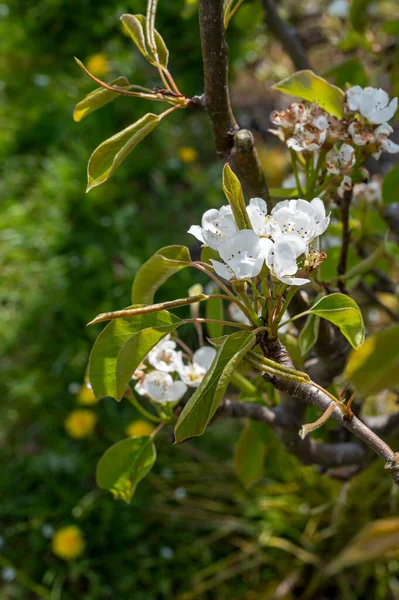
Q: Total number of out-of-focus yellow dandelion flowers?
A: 6